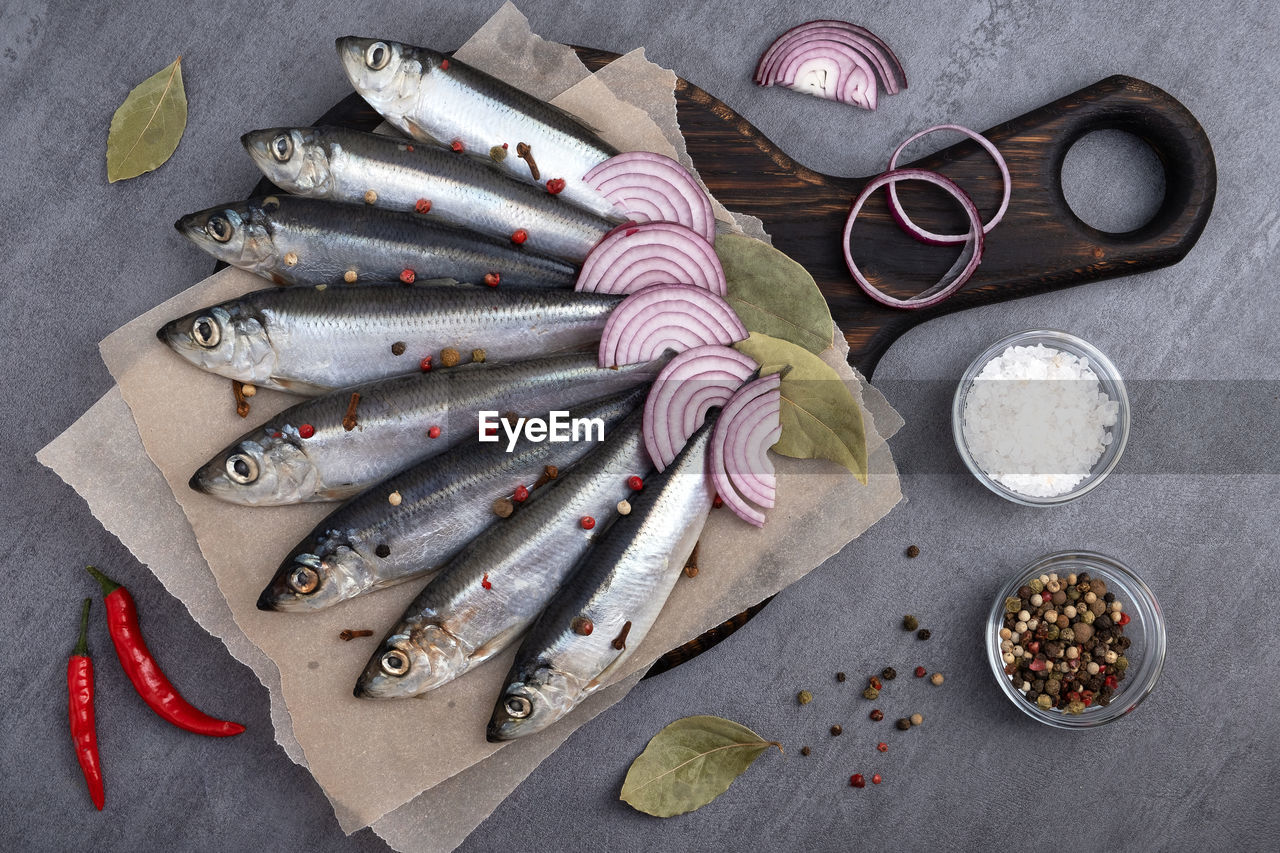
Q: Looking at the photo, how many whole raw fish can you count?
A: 8